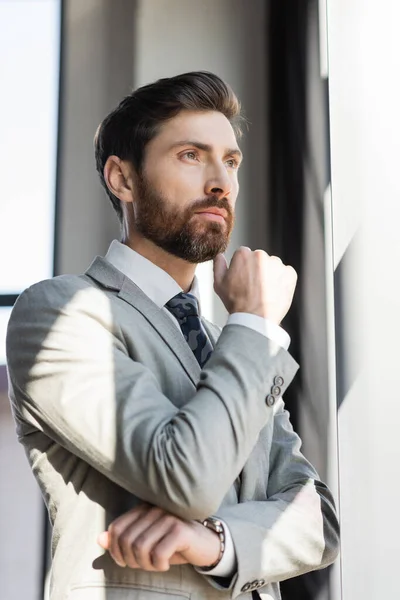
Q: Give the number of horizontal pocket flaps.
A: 1